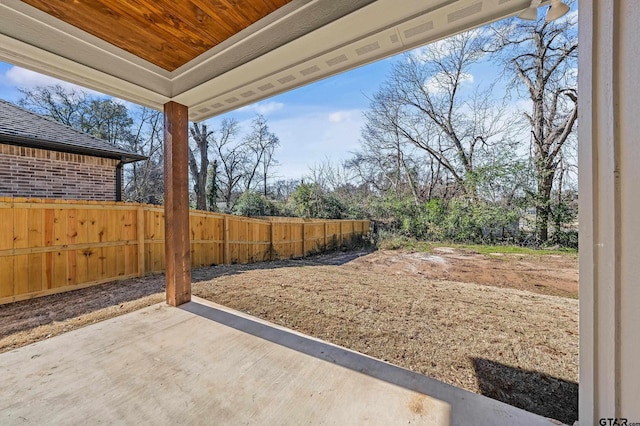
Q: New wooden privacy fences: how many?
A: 1